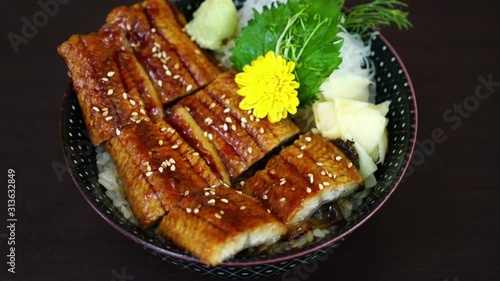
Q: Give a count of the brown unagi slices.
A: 6